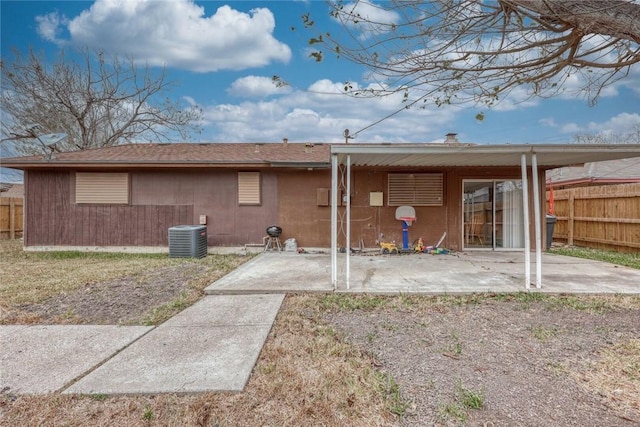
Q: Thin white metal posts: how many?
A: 4